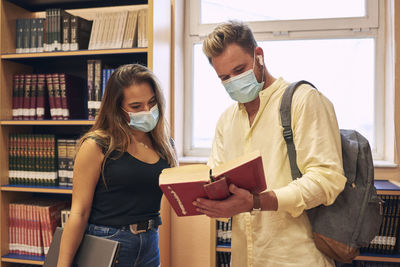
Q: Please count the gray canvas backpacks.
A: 1